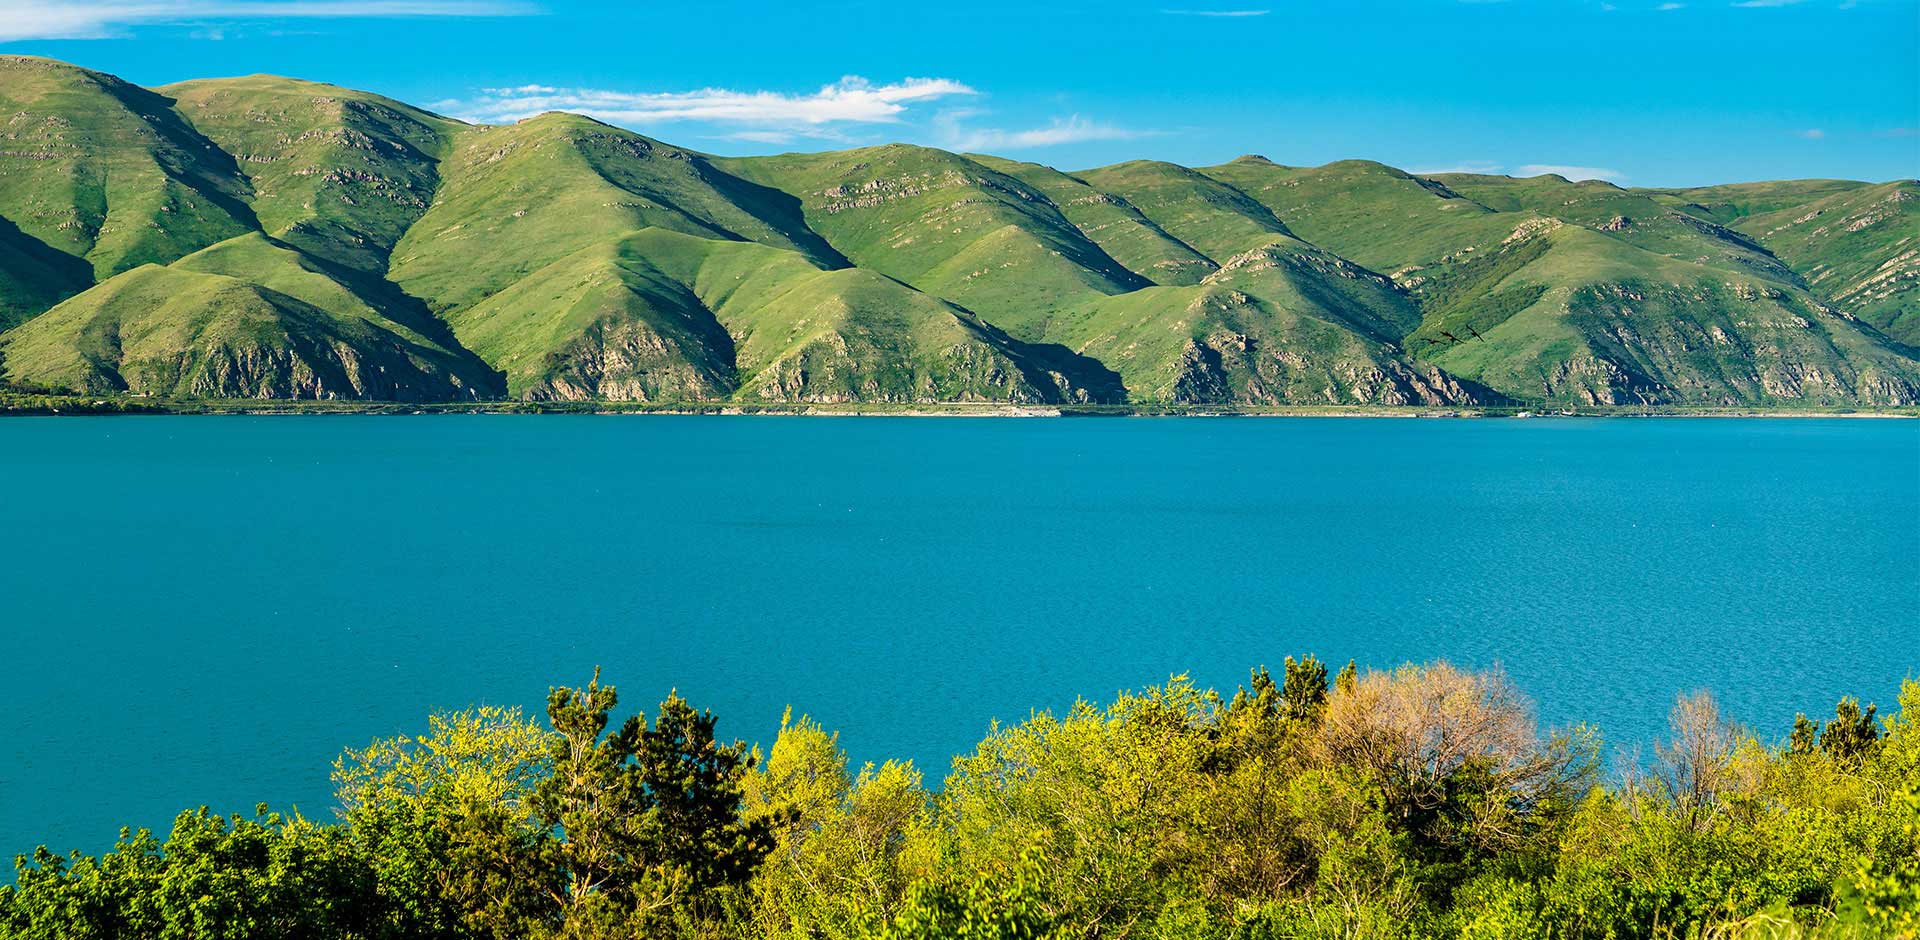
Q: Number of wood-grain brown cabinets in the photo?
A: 0